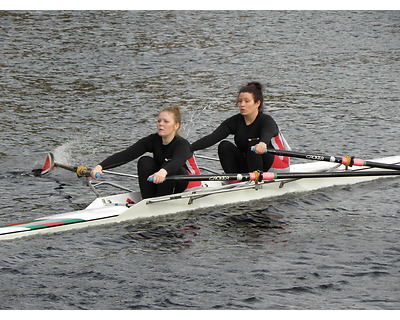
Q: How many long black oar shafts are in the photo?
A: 2